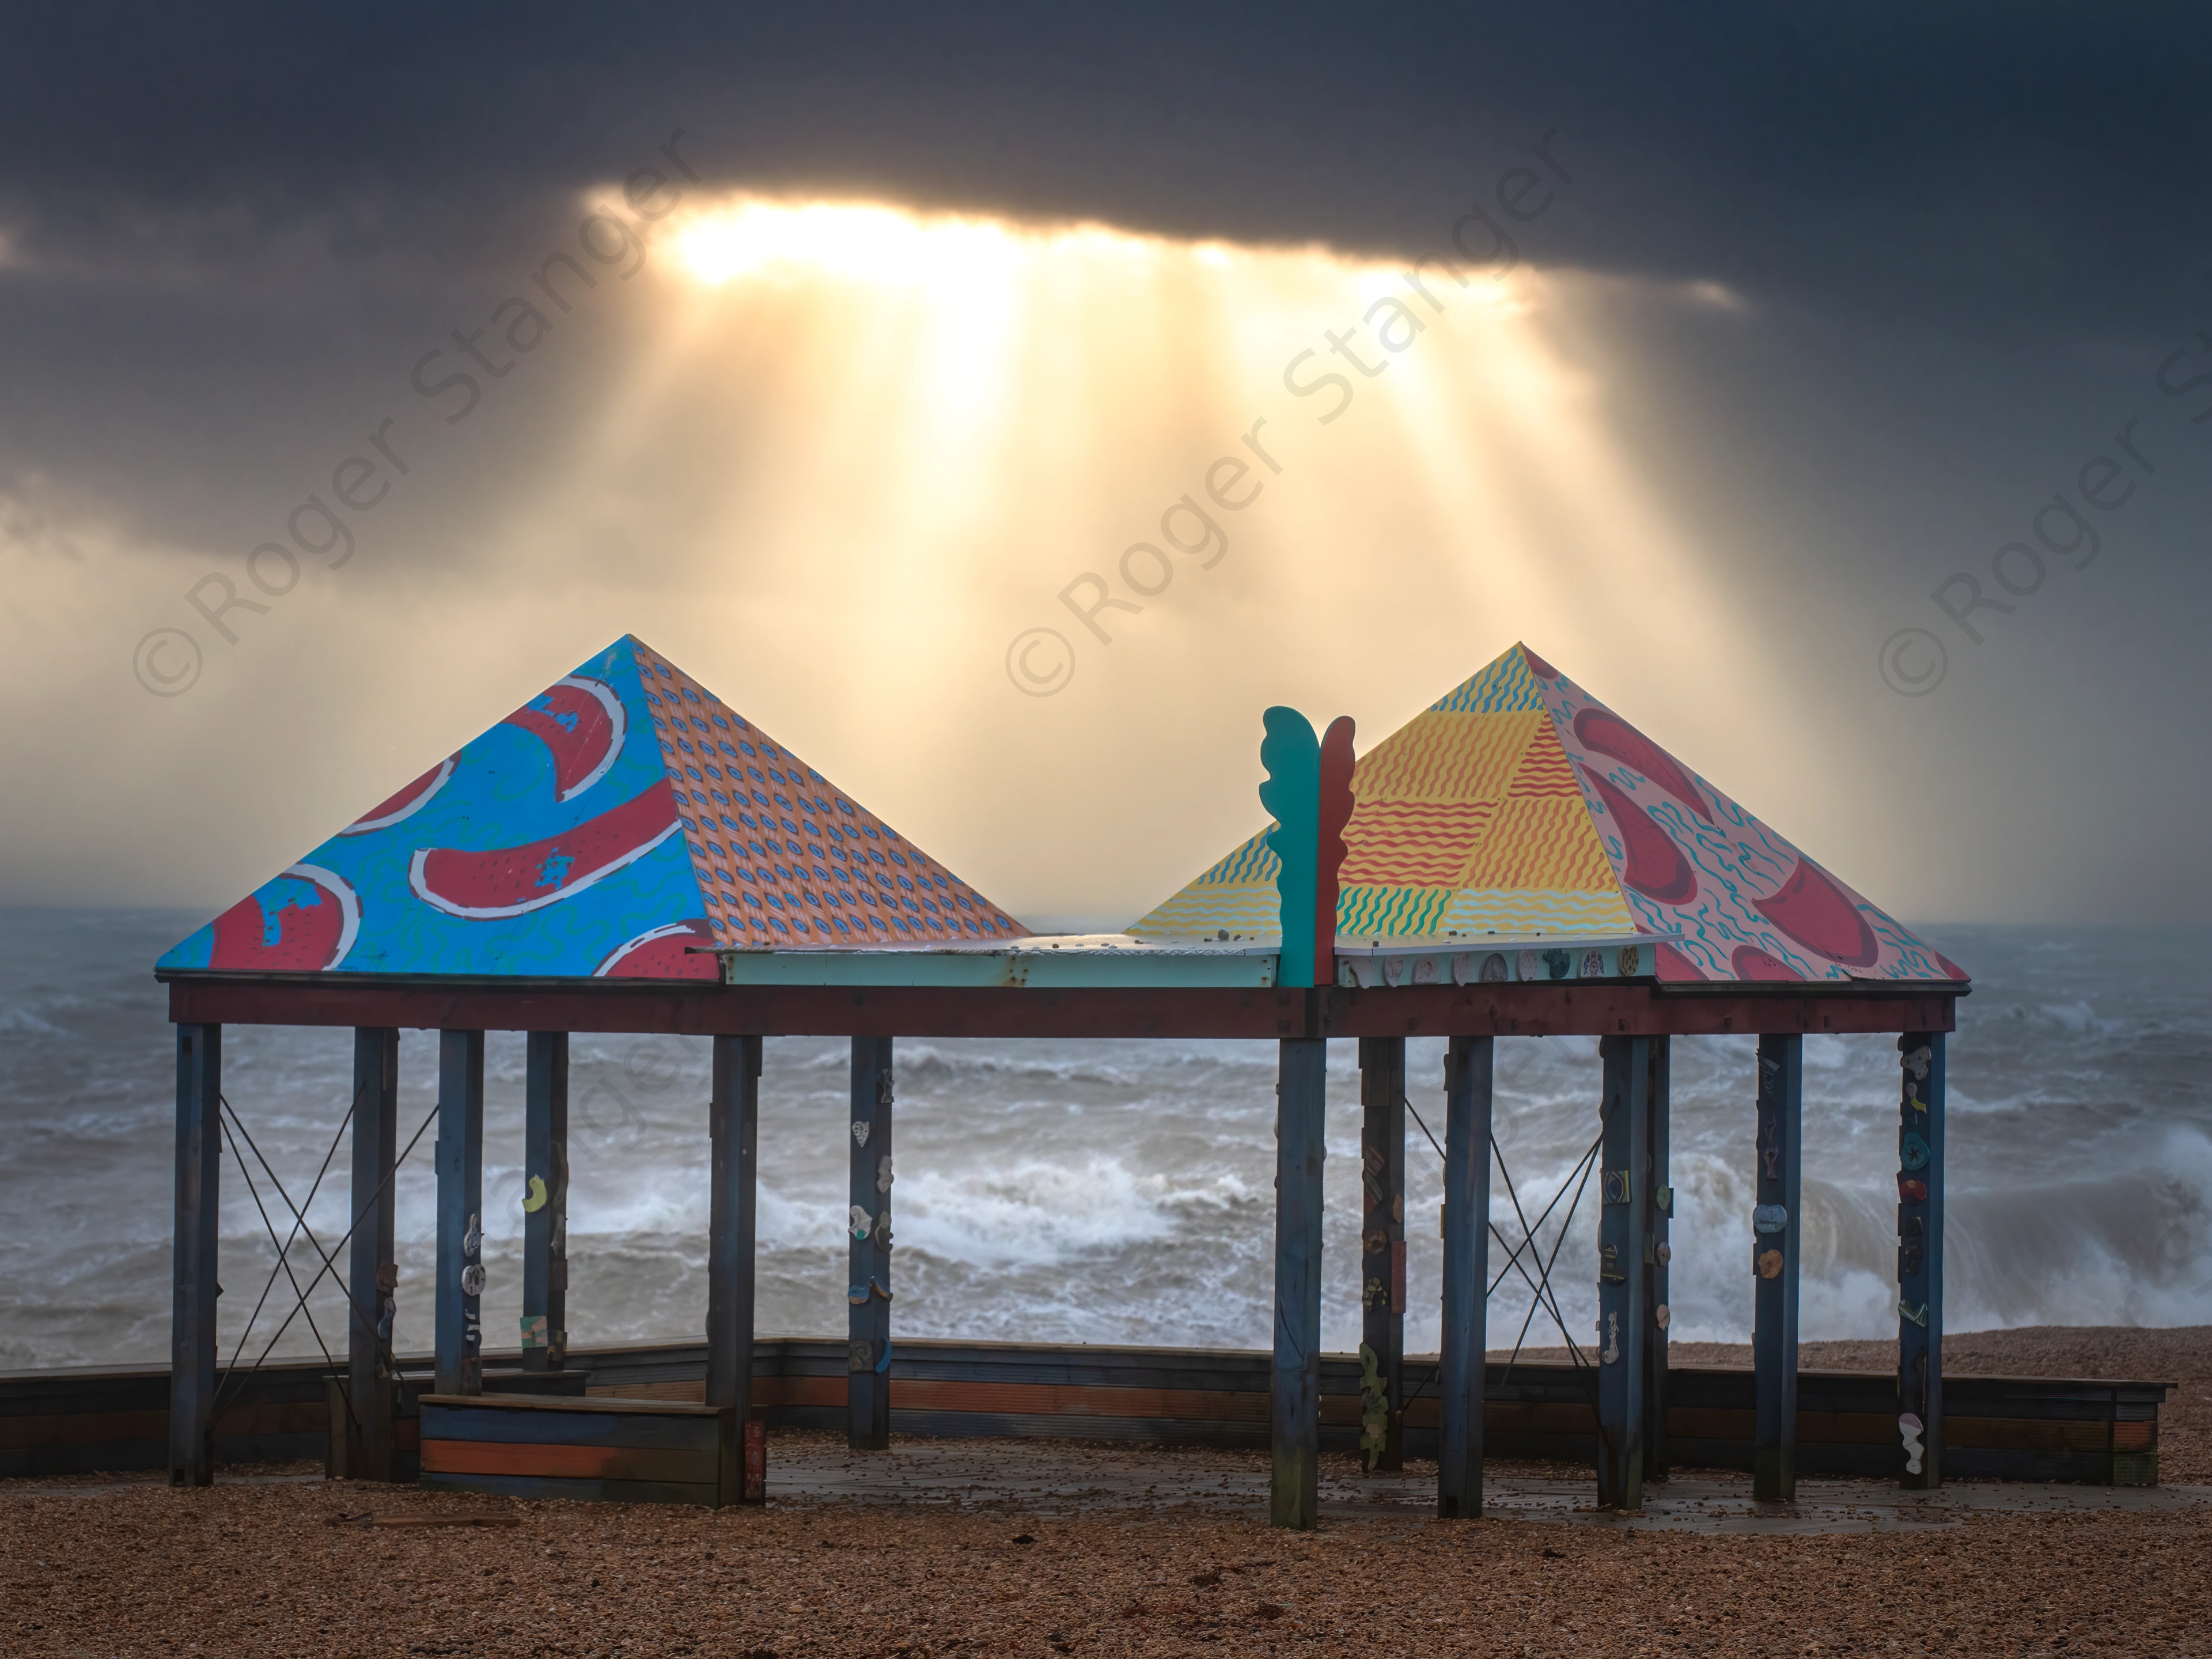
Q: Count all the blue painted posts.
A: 13